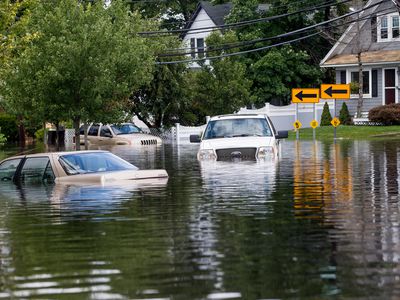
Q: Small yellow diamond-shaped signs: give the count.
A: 3